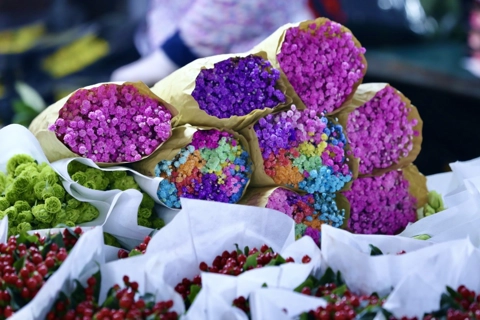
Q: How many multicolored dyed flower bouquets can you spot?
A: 3